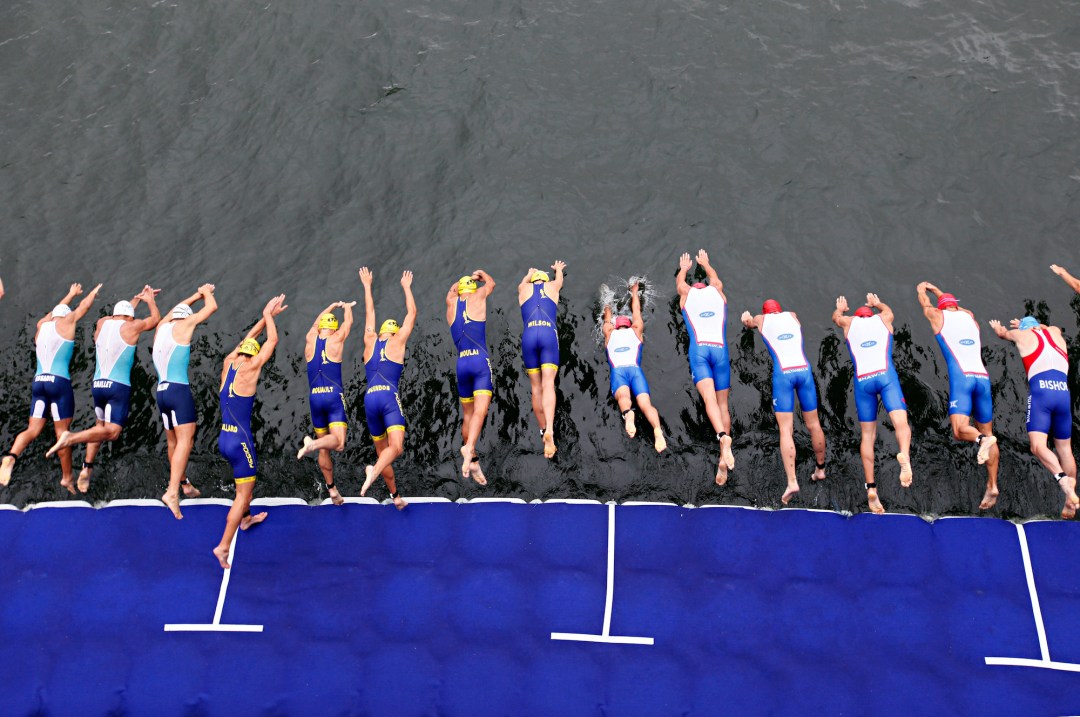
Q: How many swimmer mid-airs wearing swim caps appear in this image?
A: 14